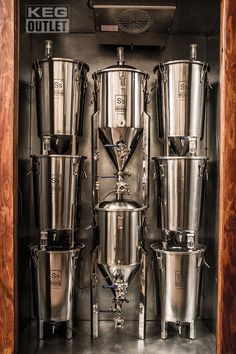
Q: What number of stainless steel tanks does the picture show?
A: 8